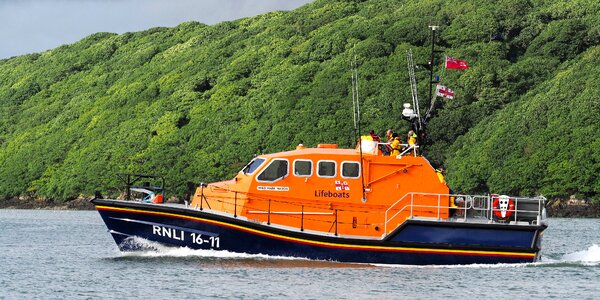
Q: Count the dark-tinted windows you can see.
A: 5